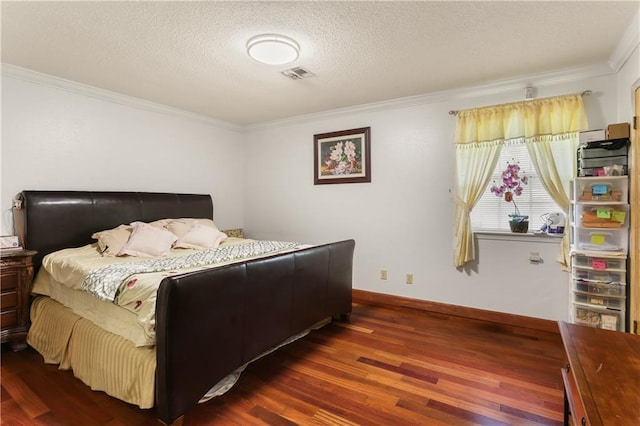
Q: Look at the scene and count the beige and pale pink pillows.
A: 4